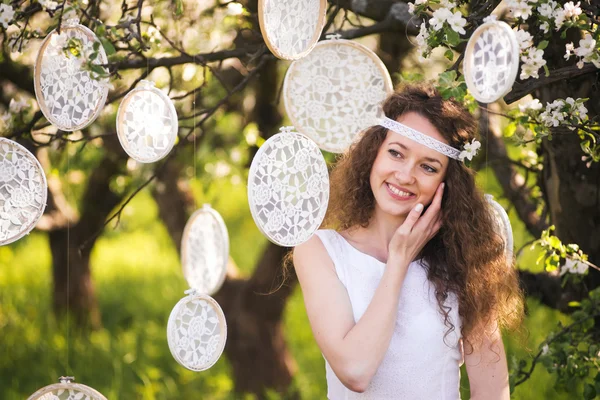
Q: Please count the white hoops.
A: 11